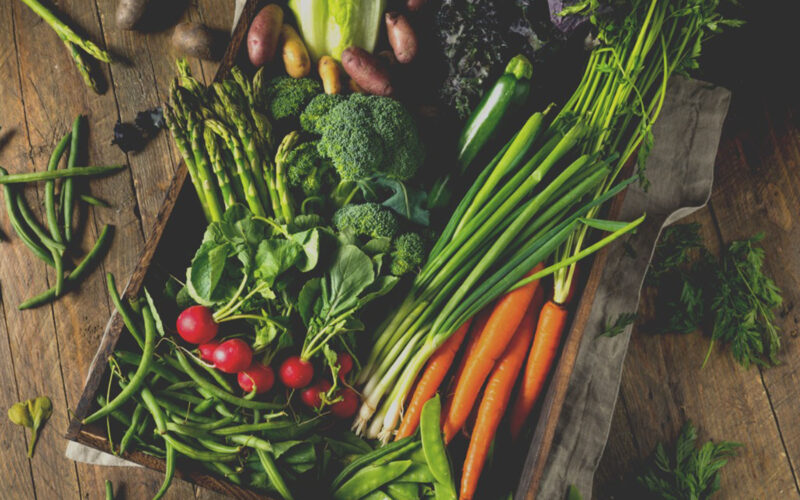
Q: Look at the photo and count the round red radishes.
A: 8